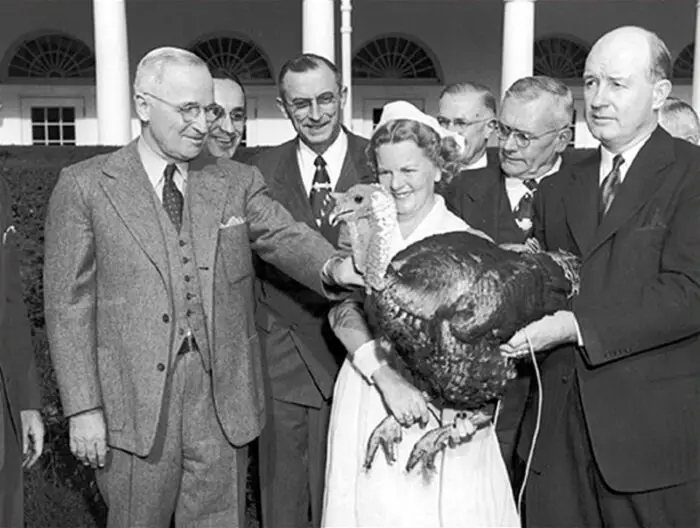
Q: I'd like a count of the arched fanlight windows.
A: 5